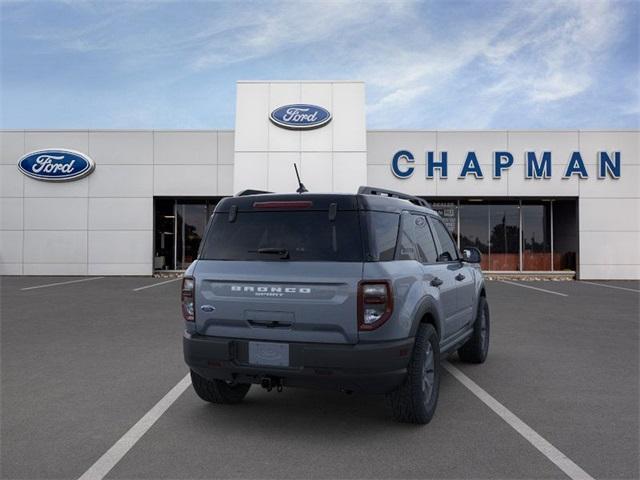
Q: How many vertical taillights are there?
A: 2